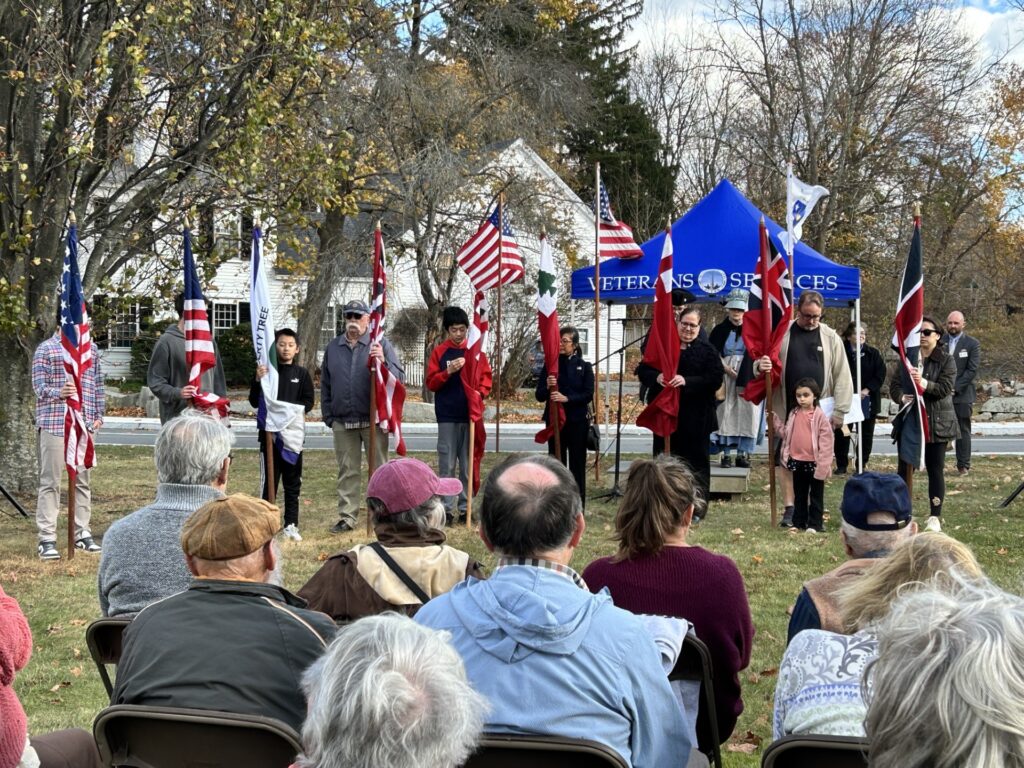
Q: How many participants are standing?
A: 14